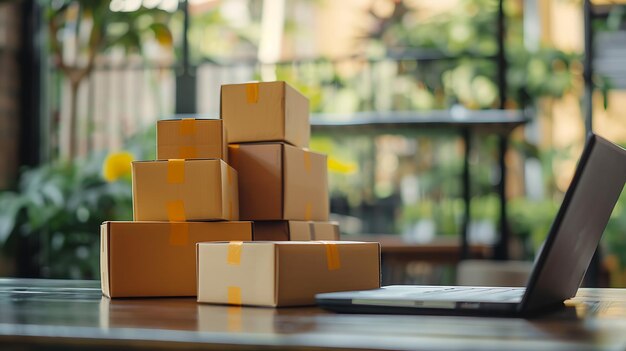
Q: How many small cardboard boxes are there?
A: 7